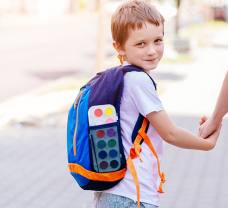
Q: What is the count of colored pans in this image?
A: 11